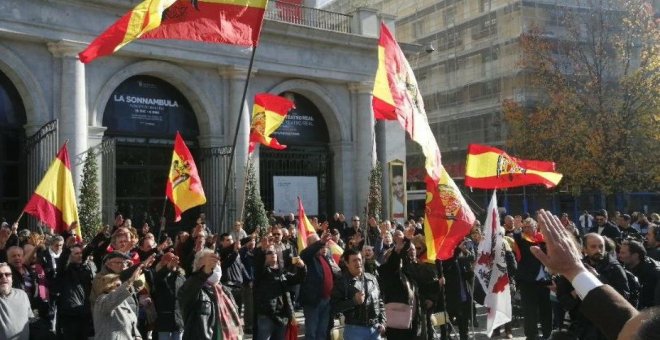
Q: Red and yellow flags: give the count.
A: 8